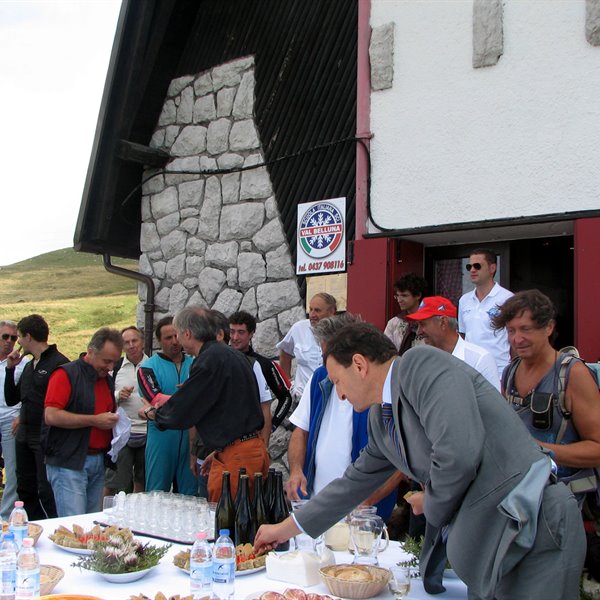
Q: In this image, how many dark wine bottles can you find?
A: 6